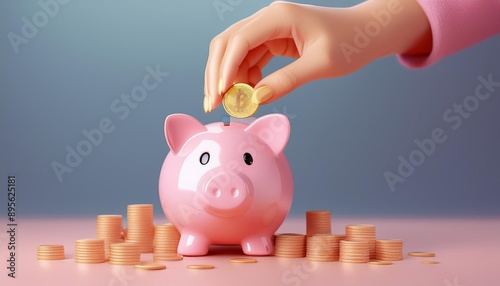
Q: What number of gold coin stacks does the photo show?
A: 12